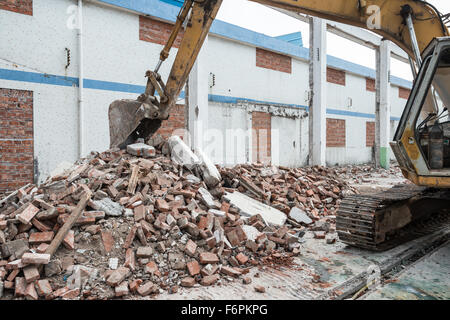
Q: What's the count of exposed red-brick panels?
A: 11